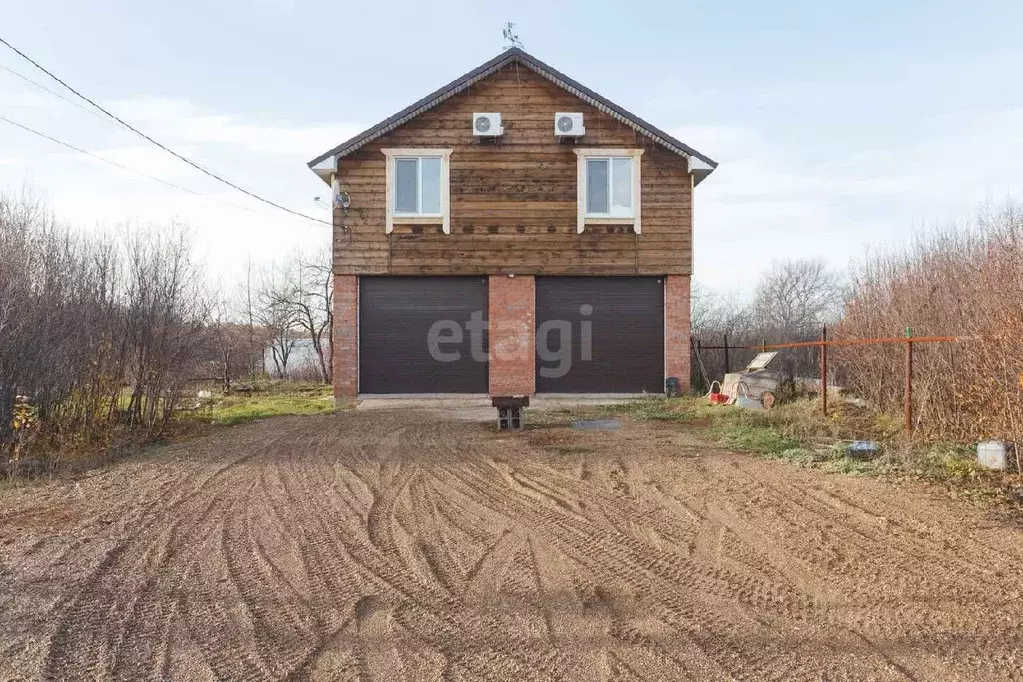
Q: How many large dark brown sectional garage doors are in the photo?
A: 2